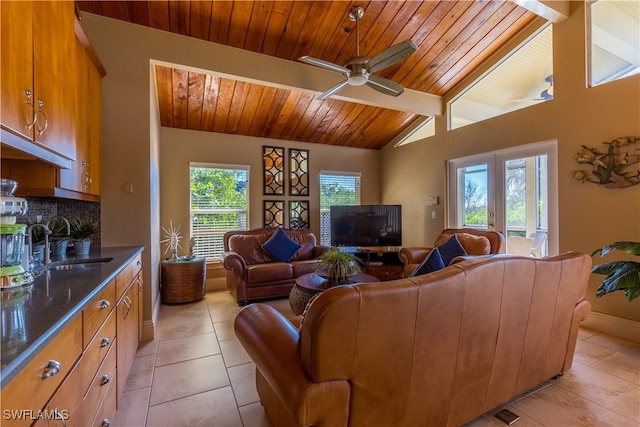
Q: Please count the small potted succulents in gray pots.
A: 3